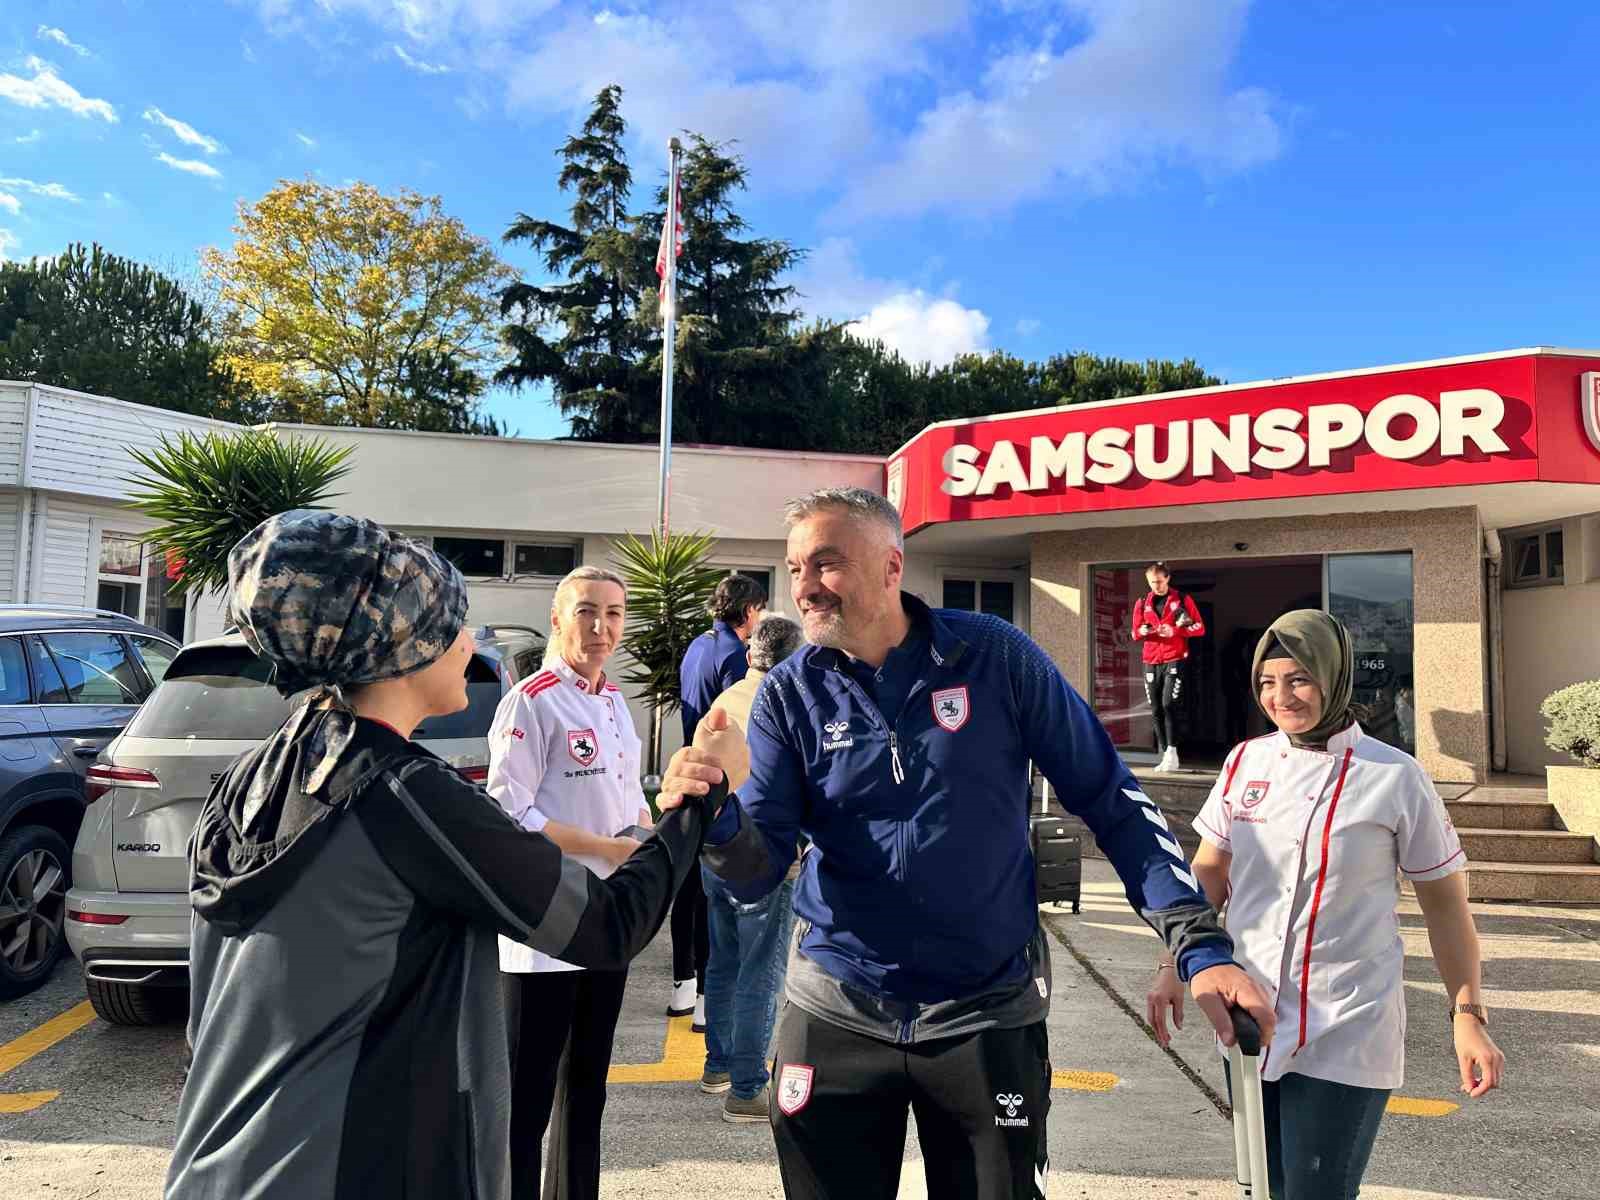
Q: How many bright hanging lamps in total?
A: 0